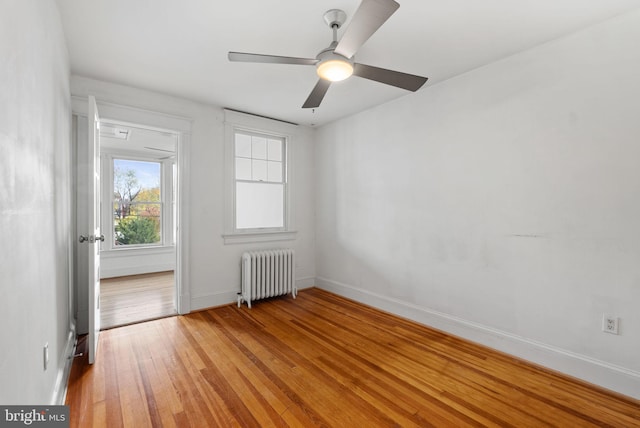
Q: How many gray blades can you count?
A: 4